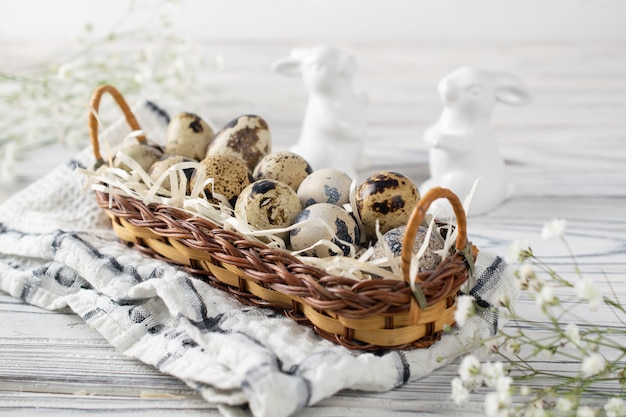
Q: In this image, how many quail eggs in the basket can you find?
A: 11